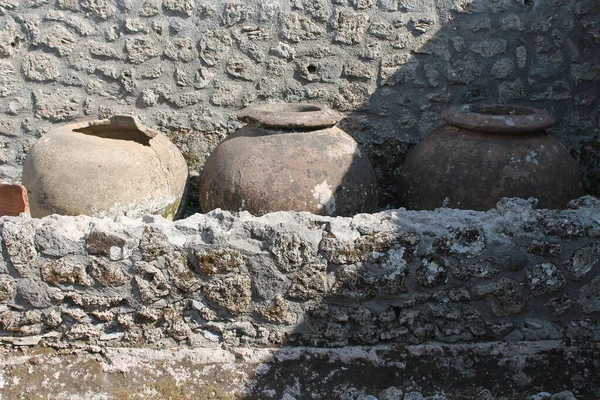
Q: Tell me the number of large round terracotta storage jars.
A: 3